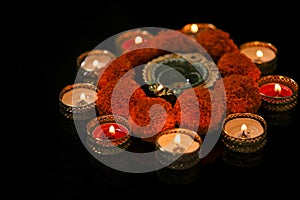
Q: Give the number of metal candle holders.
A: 9